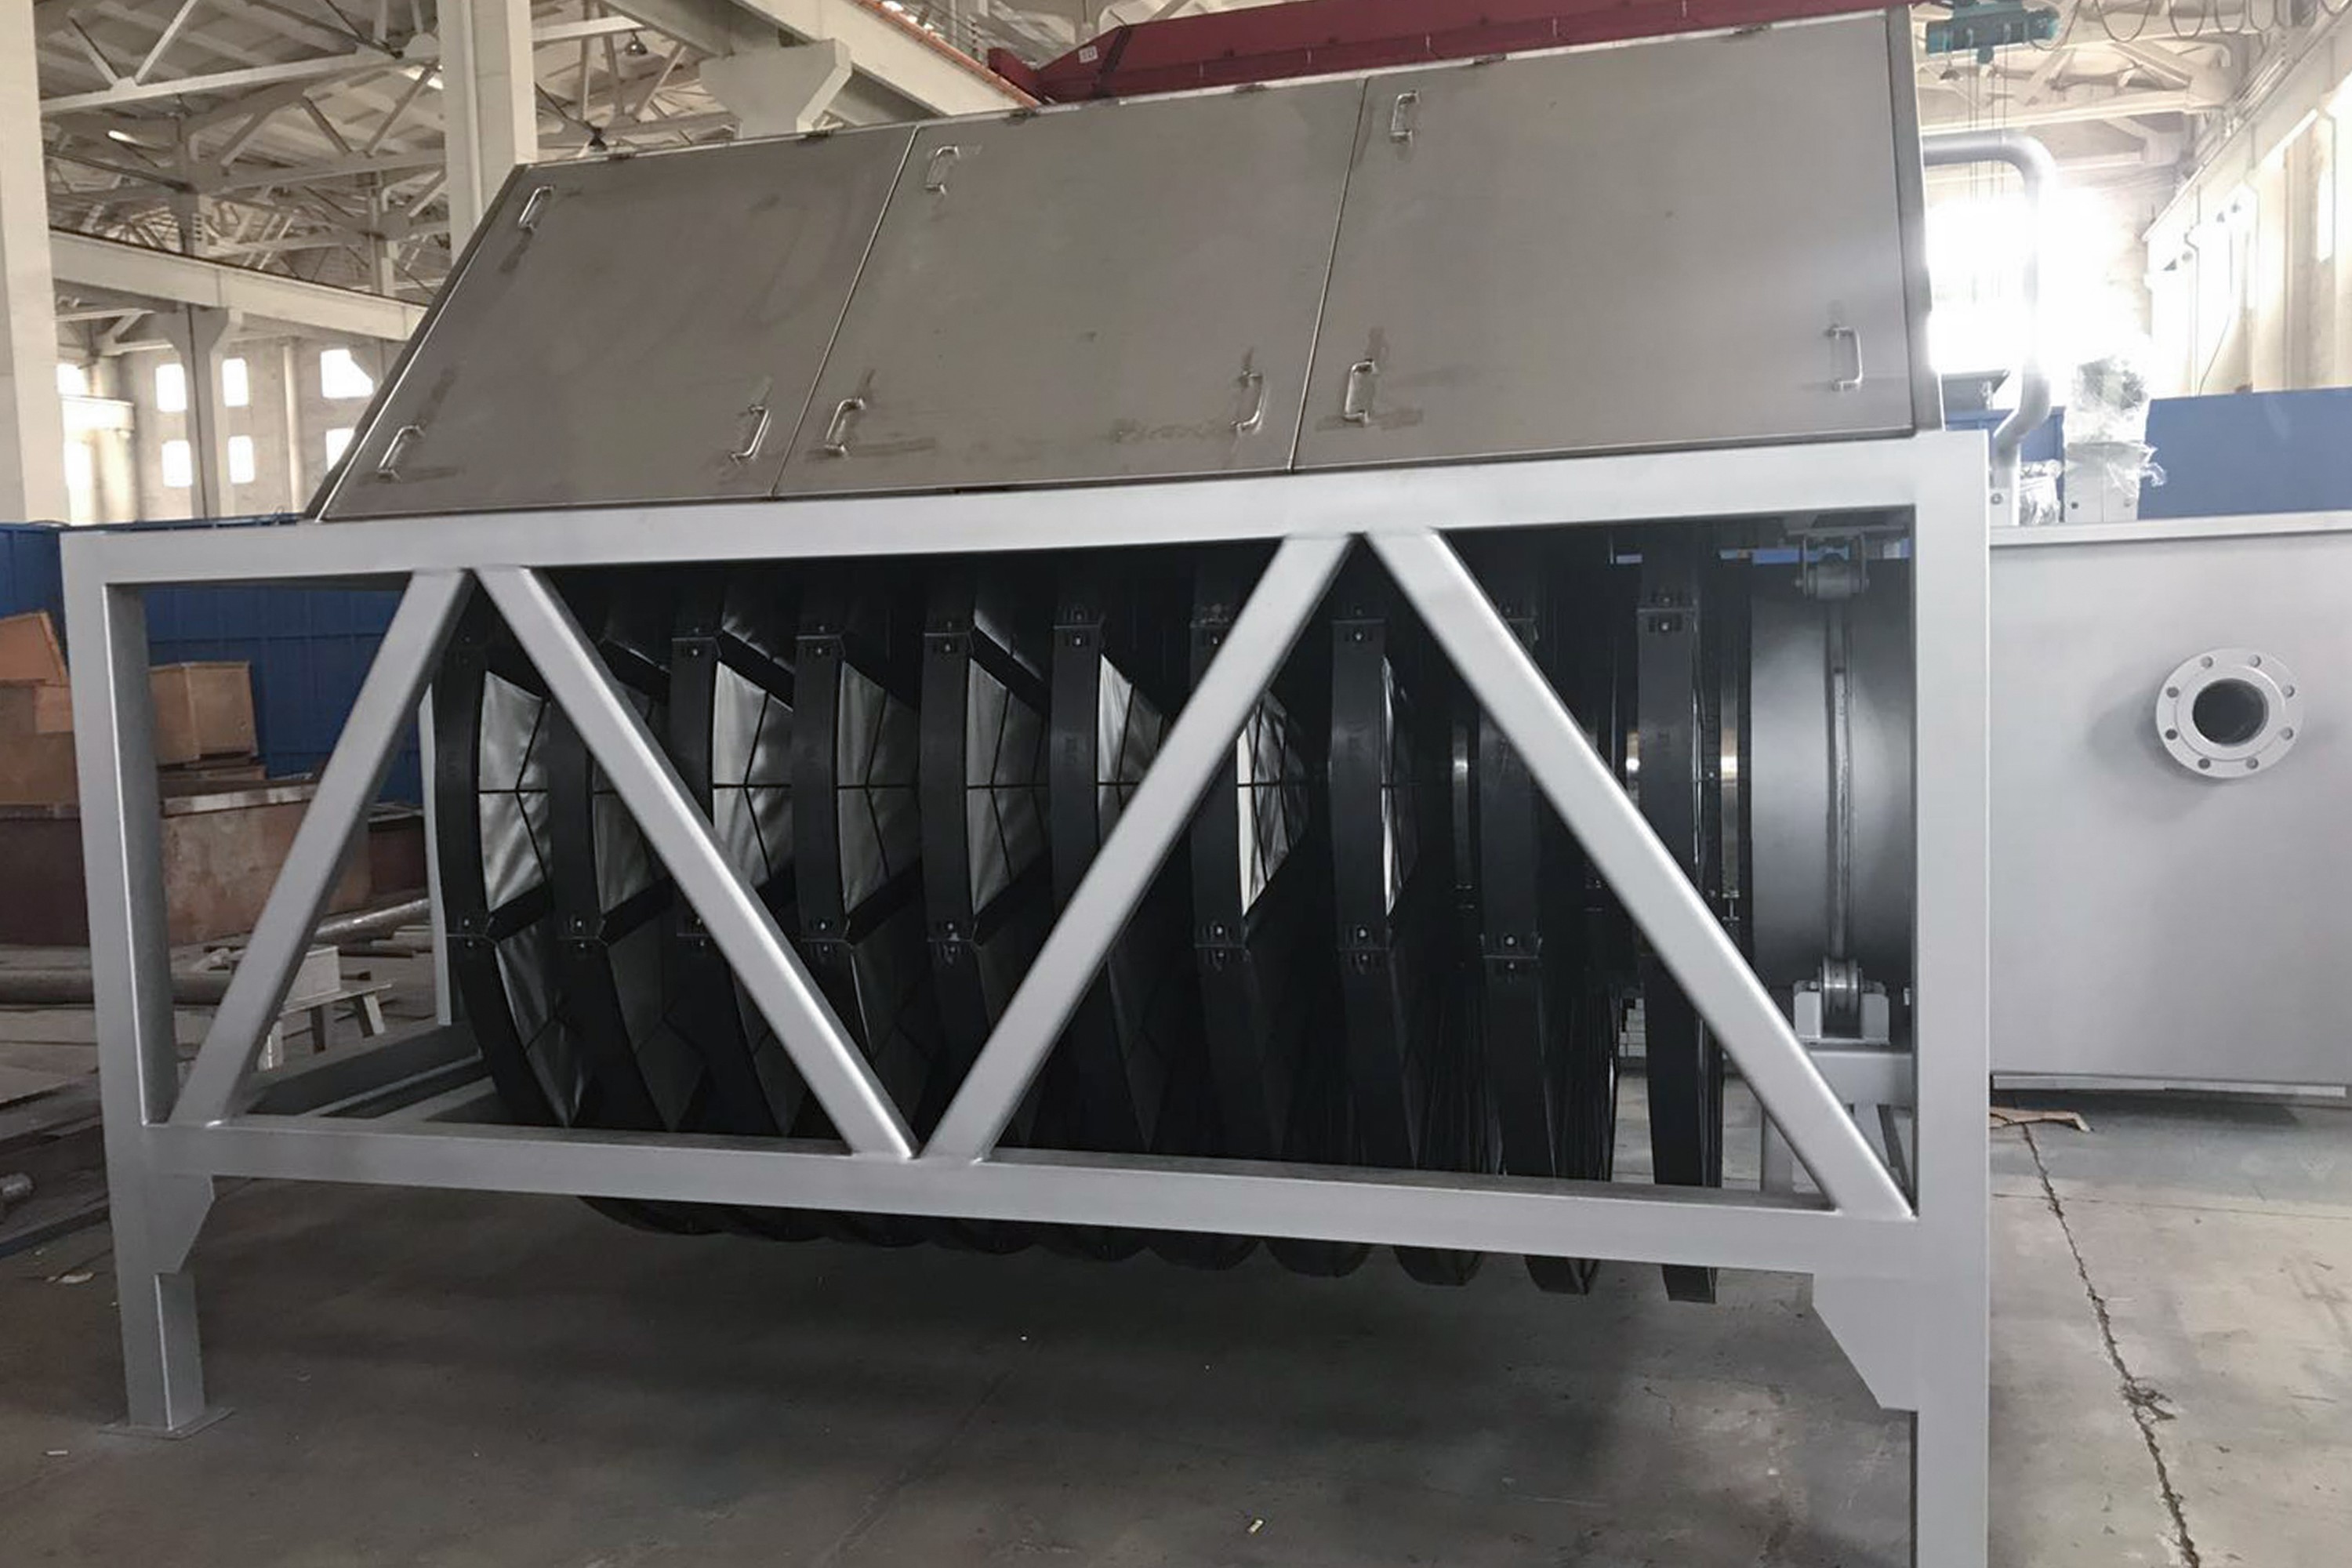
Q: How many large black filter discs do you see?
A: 10